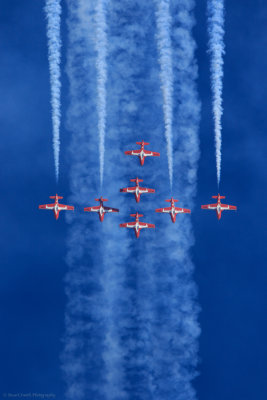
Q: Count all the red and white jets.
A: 7